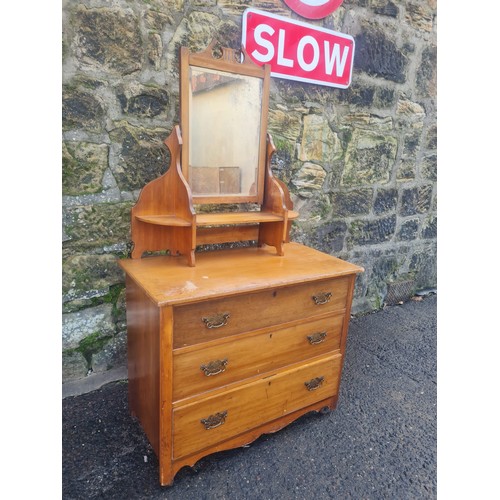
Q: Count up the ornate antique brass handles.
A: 6